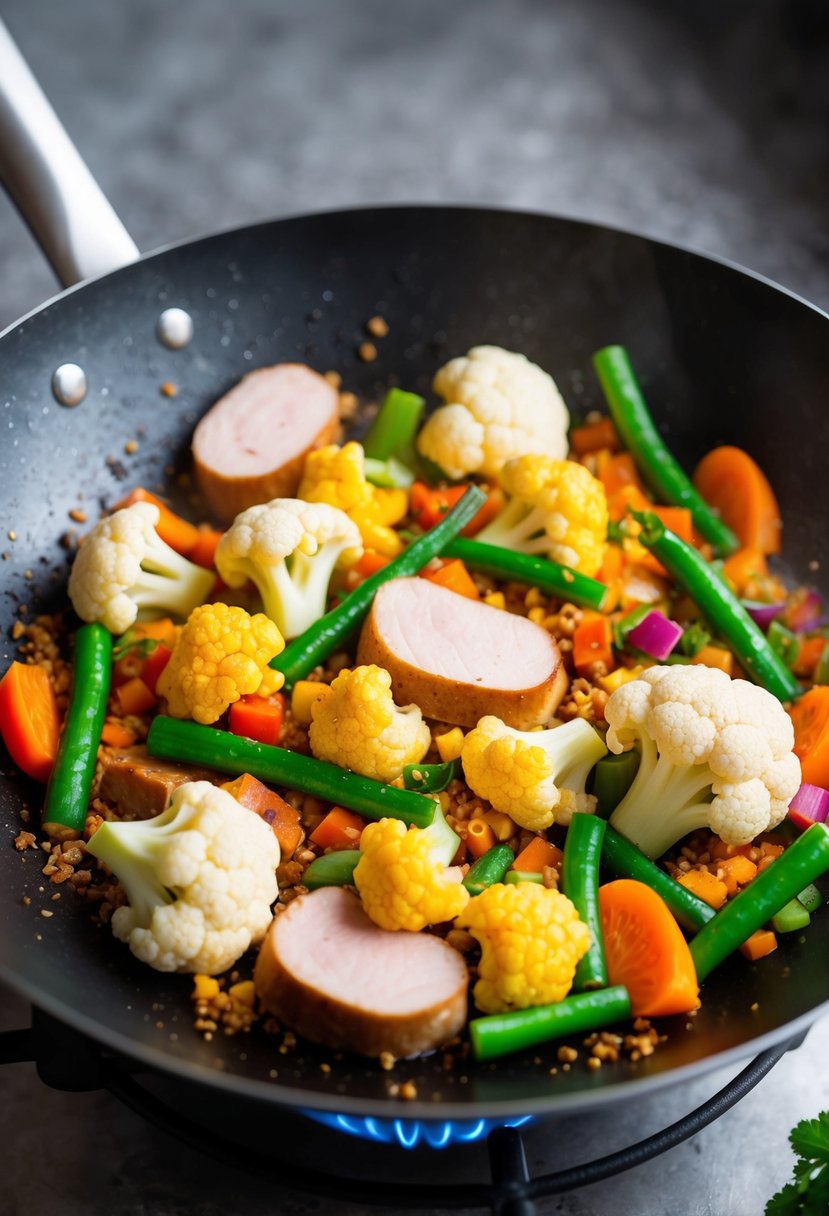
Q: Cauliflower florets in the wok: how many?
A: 12